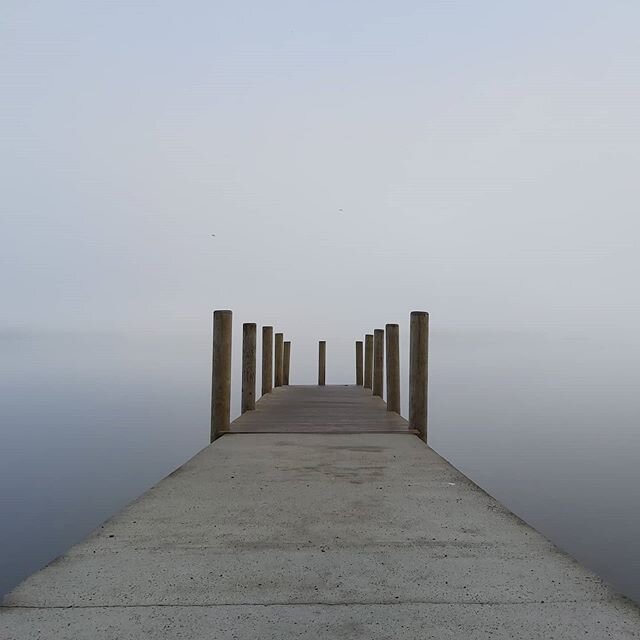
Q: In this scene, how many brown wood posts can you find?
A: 11